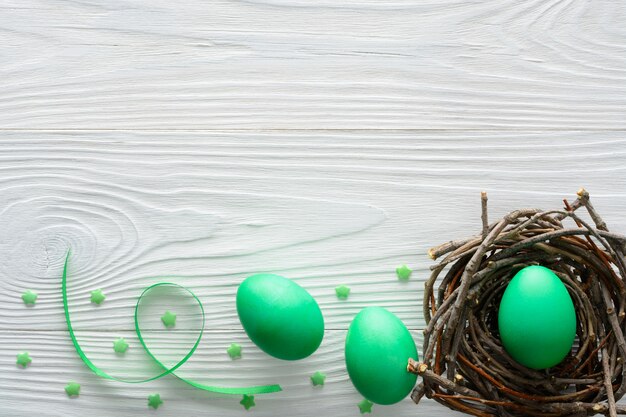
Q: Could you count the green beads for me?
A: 13